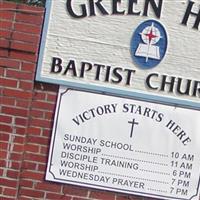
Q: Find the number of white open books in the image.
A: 1